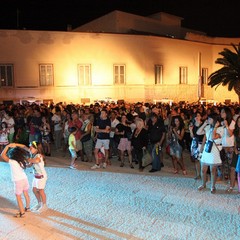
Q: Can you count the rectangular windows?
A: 7